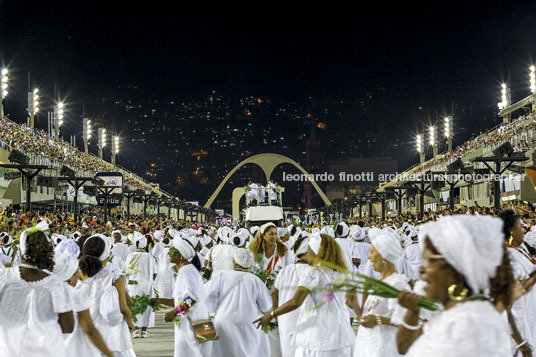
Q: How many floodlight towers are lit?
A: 11